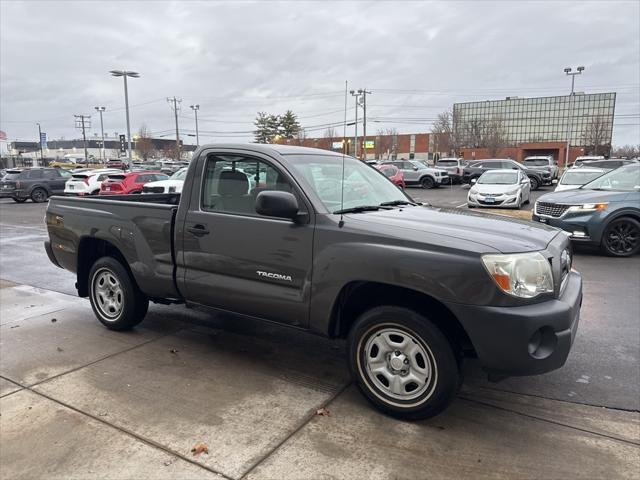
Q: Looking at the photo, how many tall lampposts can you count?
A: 5